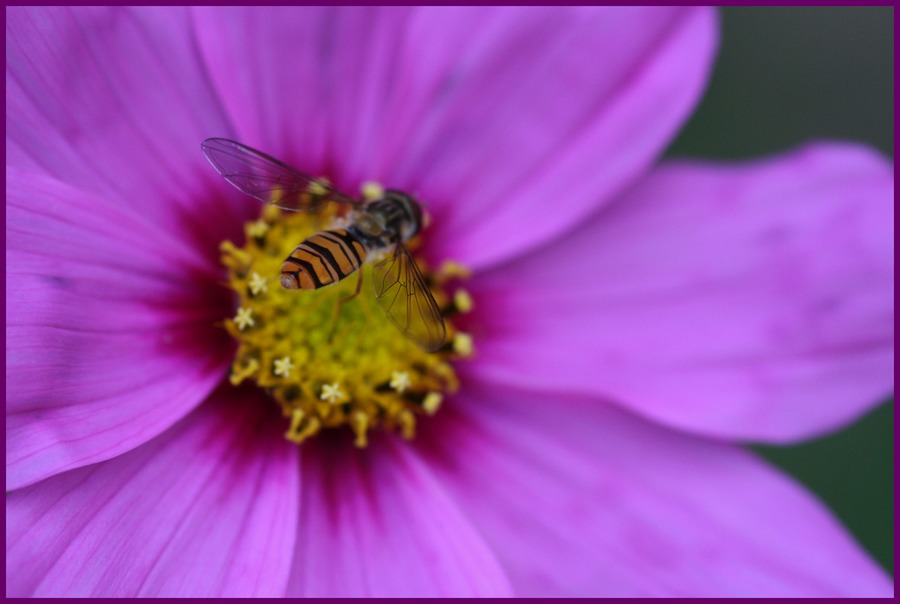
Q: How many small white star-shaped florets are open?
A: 5